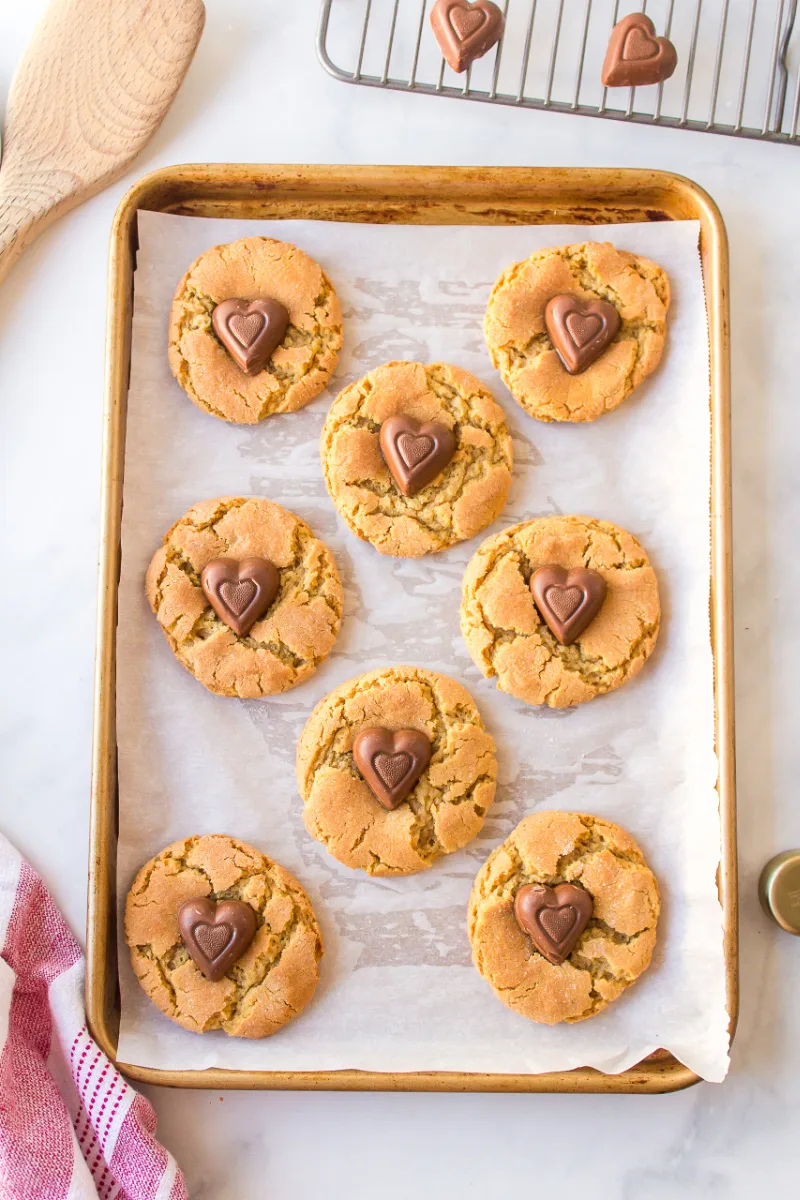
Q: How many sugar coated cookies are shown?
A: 8